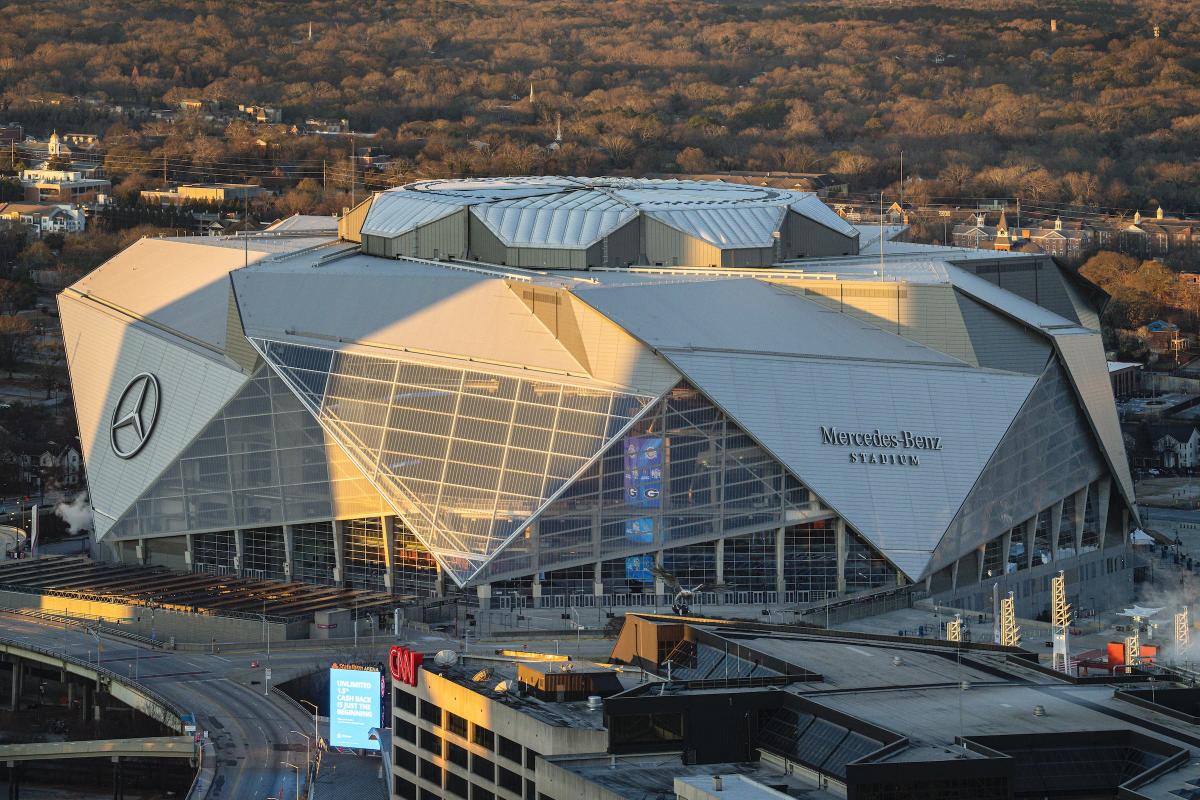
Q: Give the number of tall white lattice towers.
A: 5